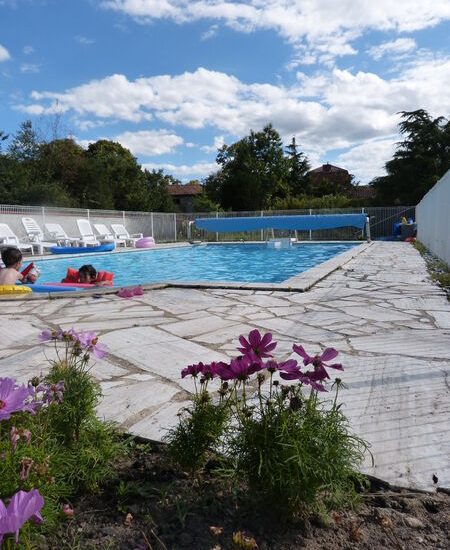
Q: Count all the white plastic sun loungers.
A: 6